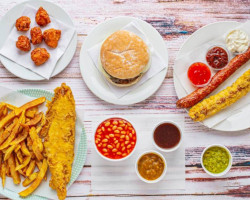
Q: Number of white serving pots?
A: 4